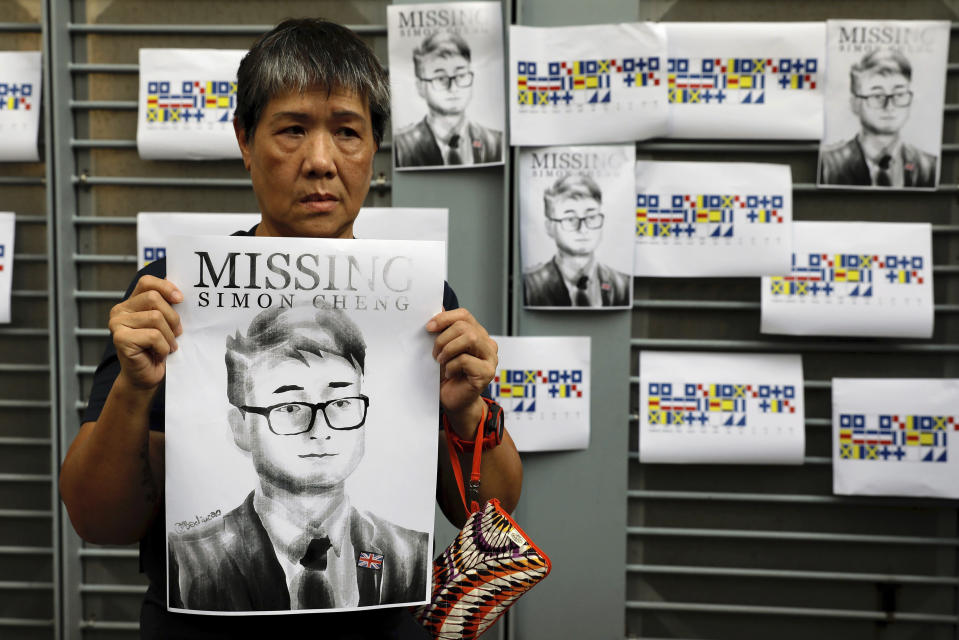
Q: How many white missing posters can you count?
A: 4